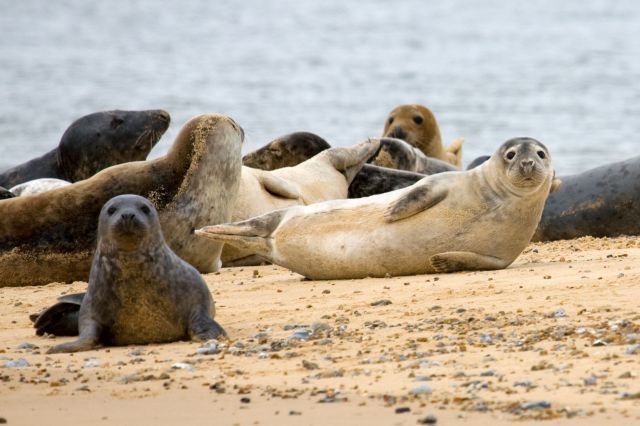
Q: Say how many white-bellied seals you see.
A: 2